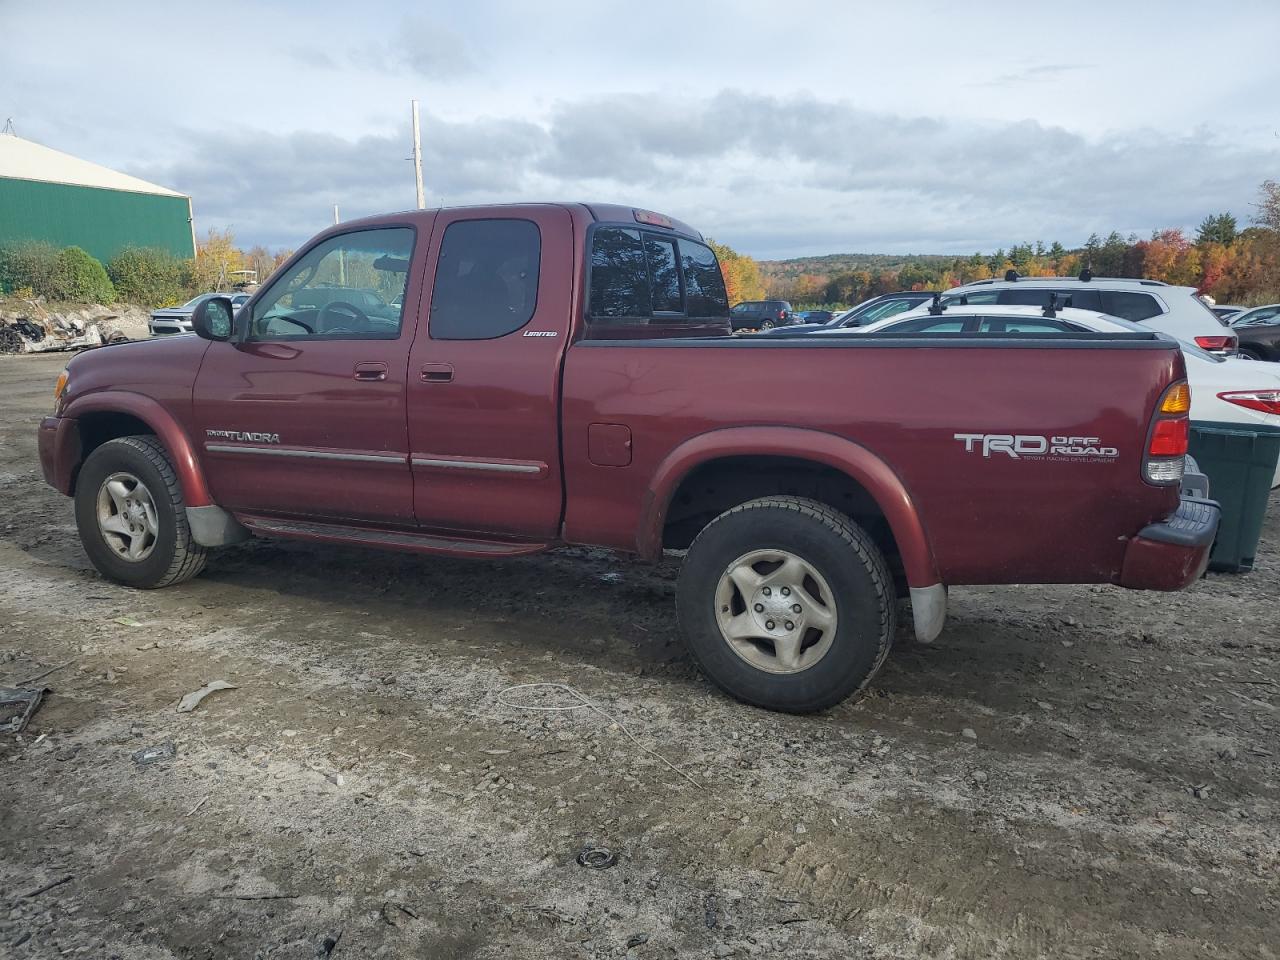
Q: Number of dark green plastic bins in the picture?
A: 1